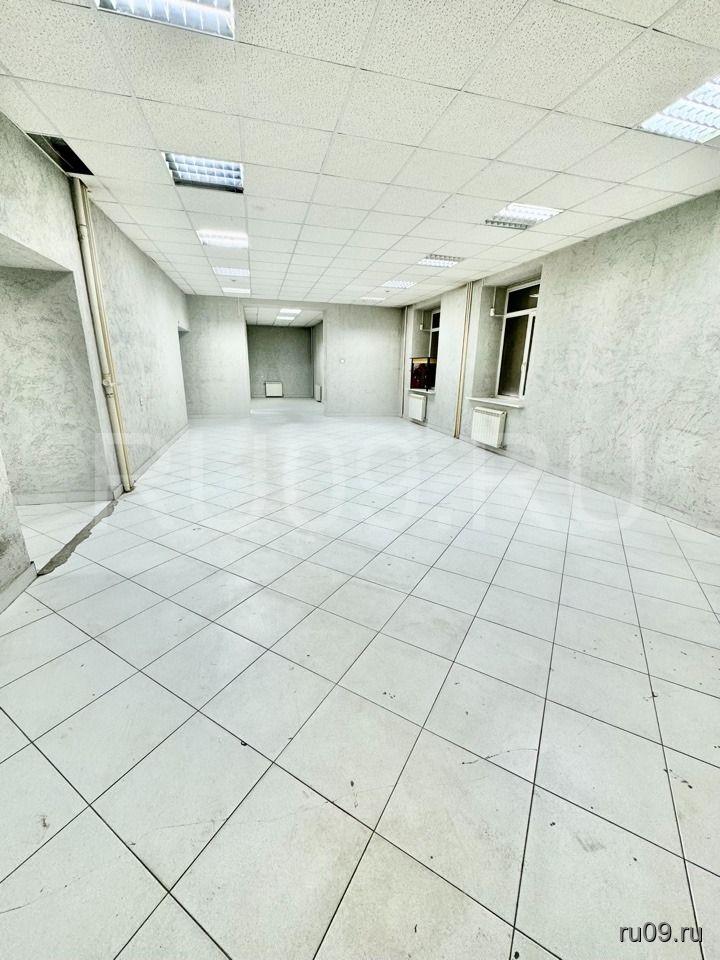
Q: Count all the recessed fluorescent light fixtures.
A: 12